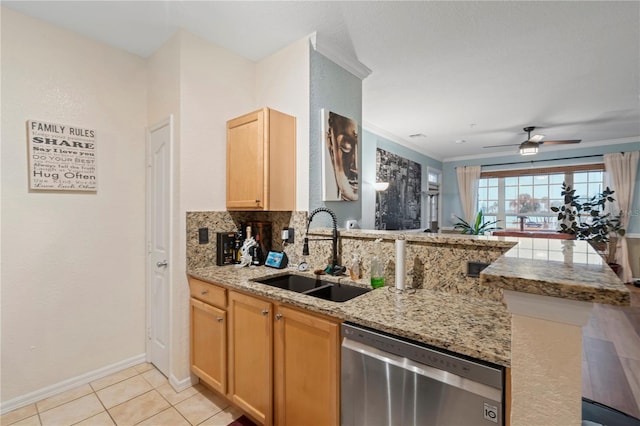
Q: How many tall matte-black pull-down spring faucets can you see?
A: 1